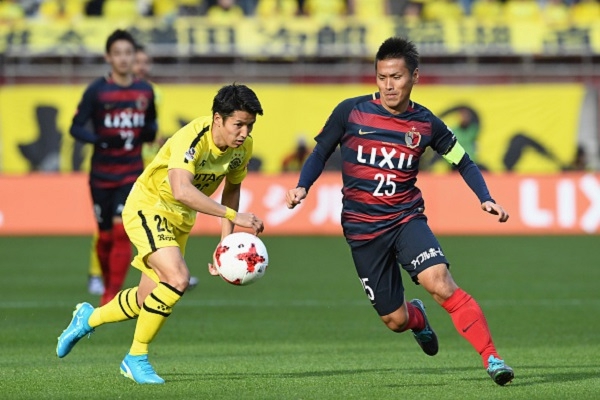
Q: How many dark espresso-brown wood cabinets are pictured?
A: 0